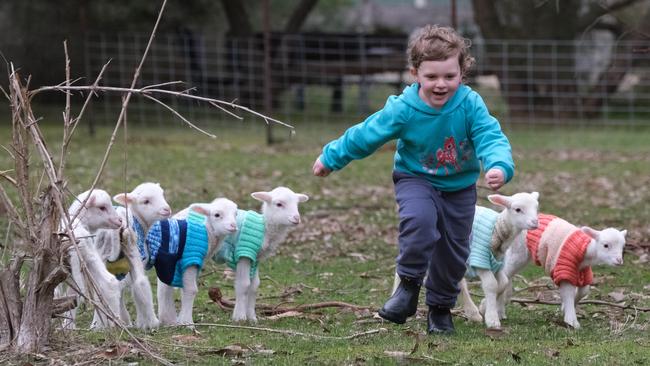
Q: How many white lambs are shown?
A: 6